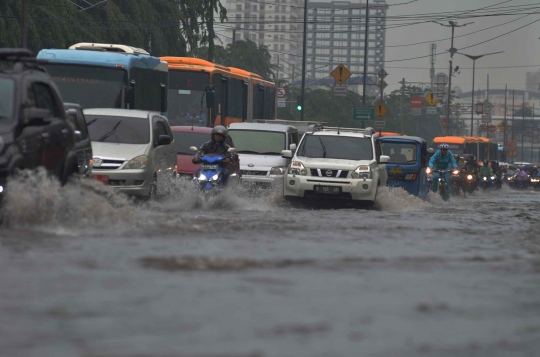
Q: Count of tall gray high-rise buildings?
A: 2